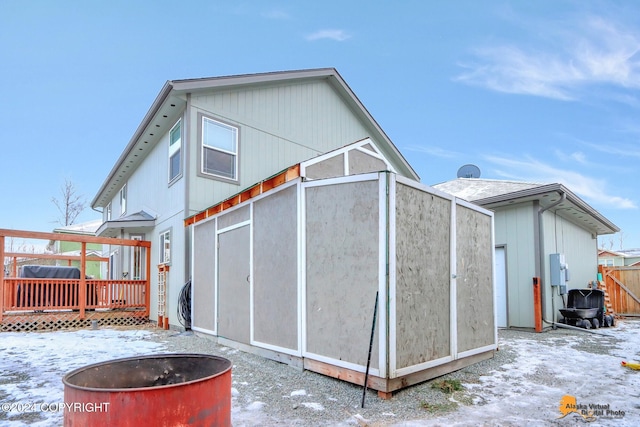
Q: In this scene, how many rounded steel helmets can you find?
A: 0